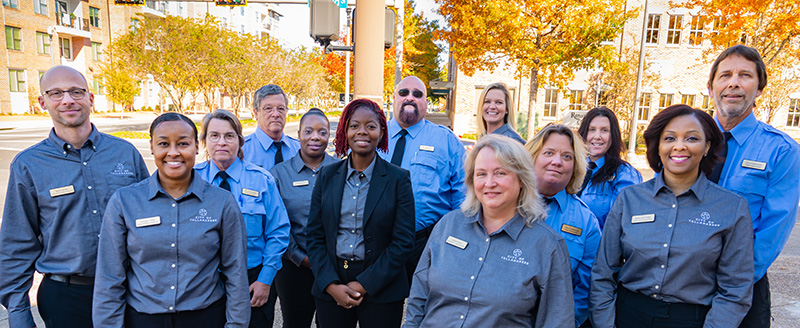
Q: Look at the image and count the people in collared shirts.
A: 13